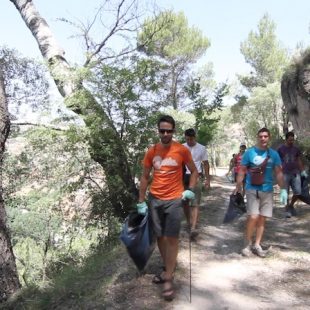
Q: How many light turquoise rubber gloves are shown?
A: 4